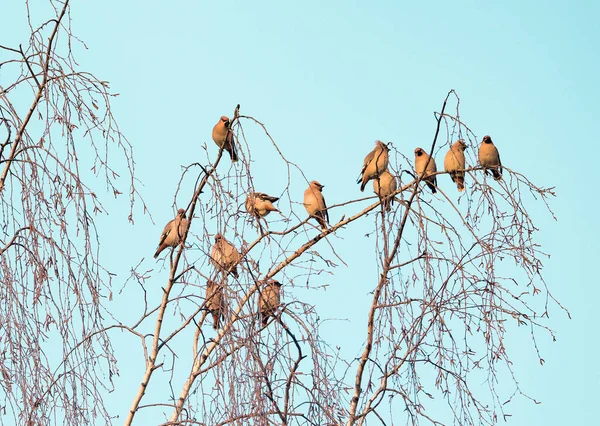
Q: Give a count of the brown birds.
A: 12